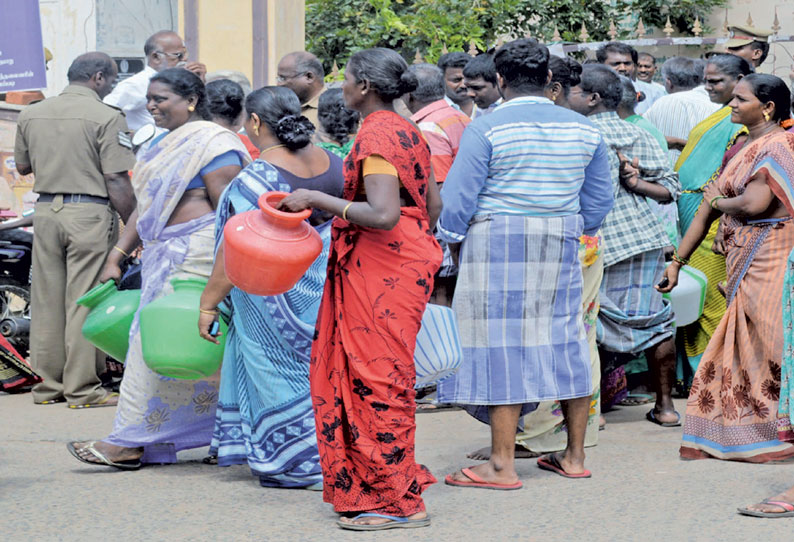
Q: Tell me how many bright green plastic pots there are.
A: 2